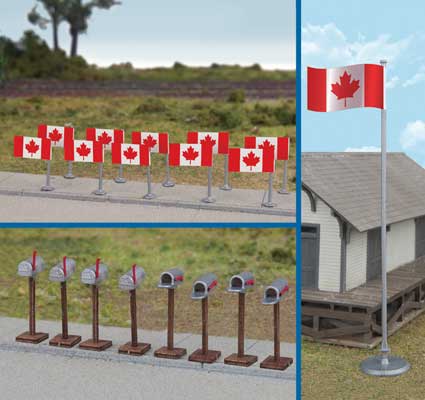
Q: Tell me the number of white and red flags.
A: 11